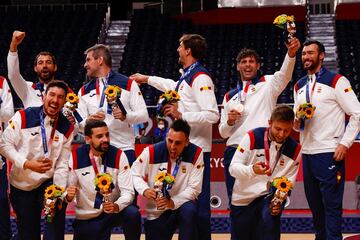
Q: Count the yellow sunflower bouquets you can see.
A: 9